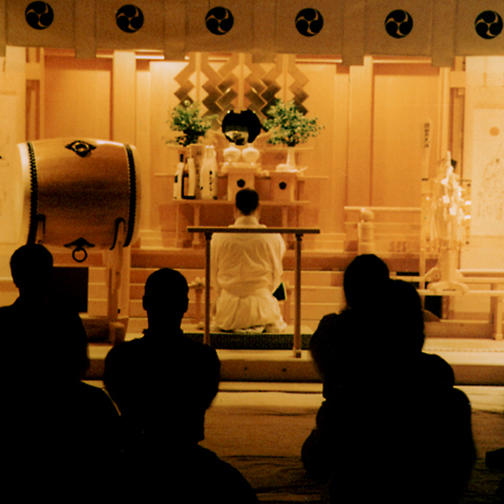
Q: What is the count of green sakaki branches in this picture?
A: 2